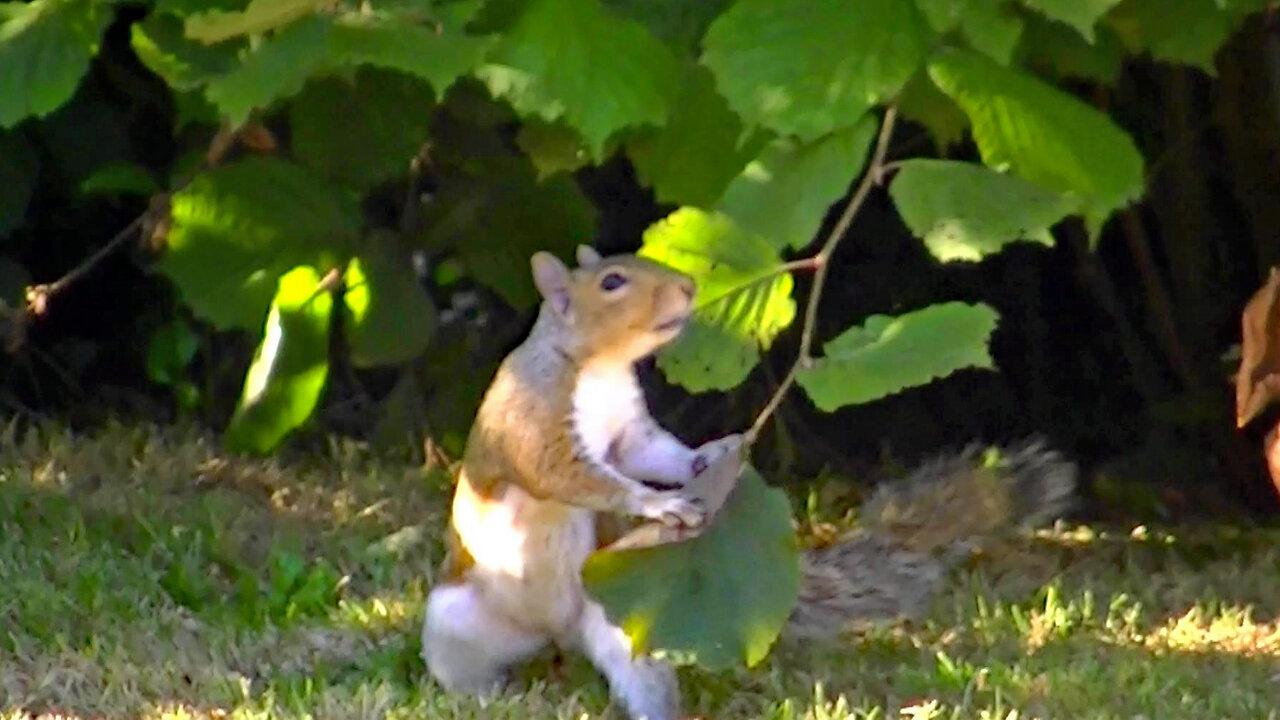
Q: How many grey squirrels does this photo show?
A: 1